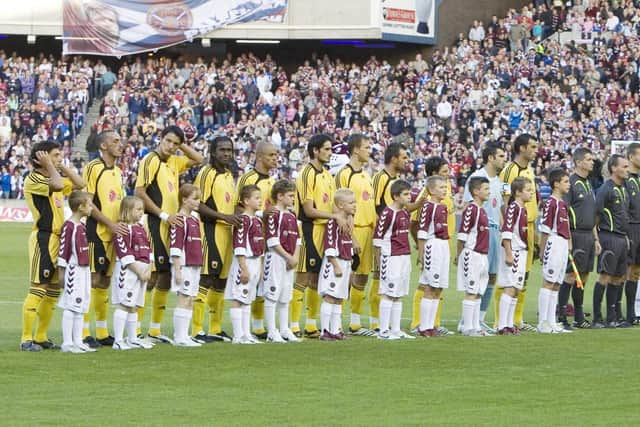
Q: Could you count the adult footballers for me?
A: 11